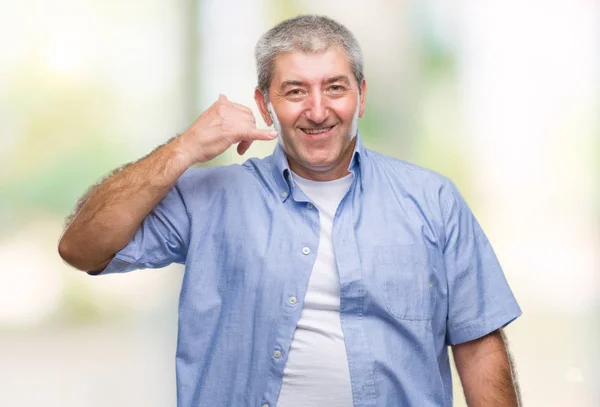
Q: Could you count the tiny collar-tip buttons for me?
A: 1